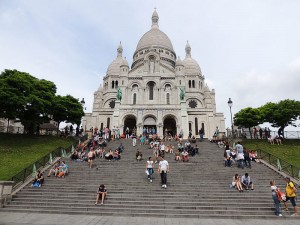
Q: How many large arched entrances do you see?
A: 3